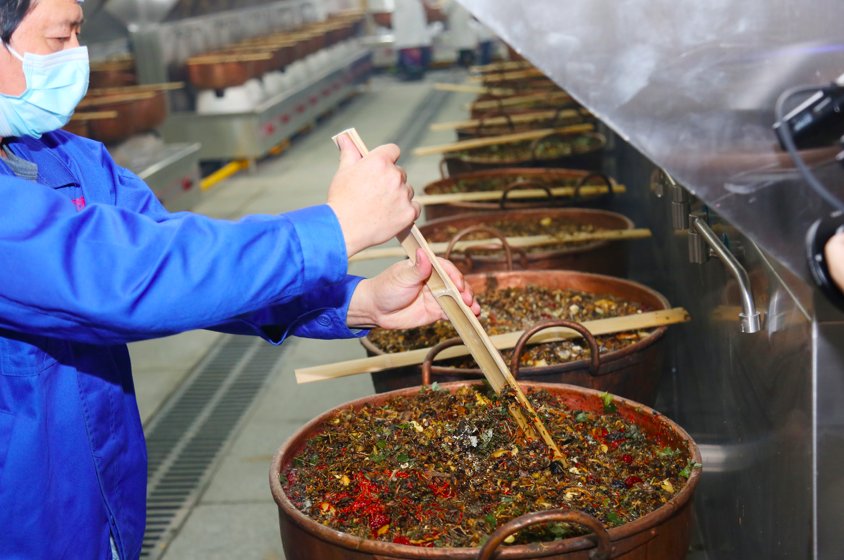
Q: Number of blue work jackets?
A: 1